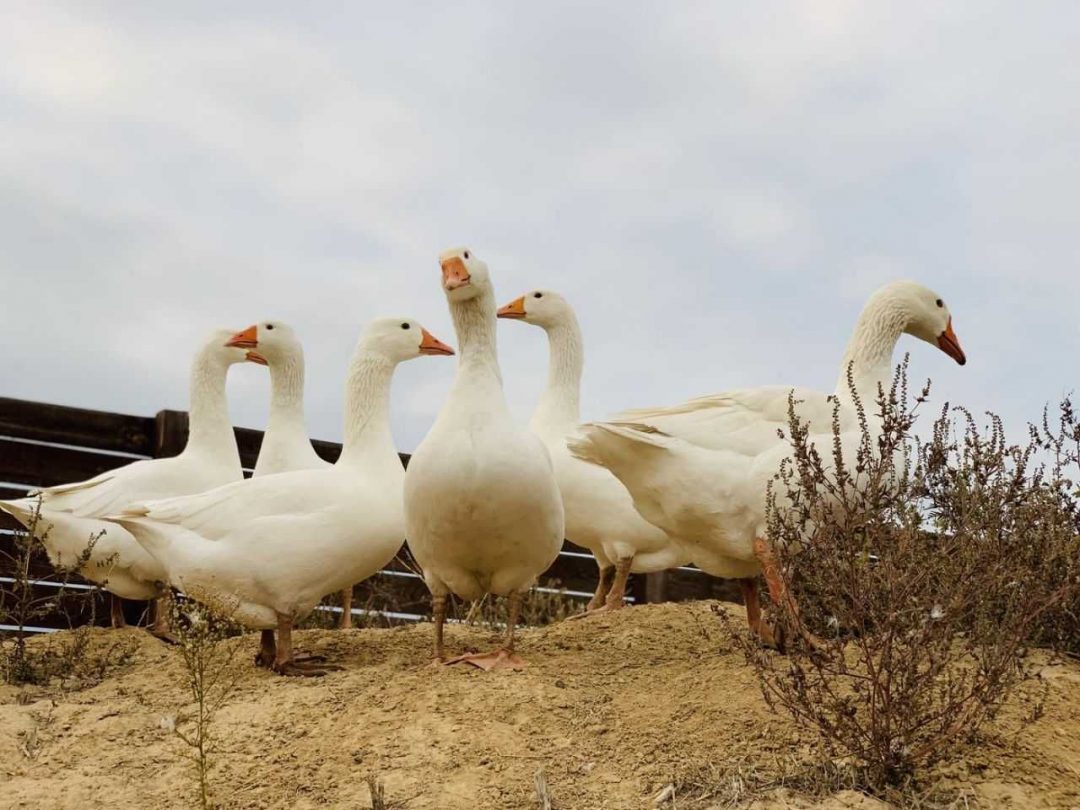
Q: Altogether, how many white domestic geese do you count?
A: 6